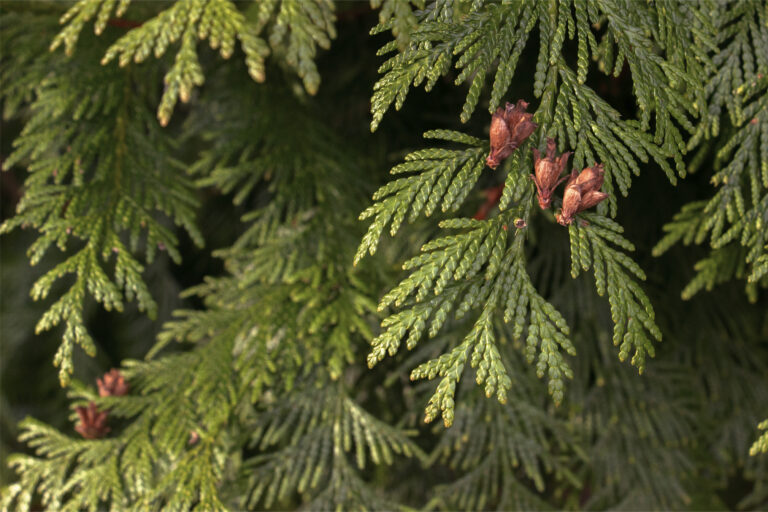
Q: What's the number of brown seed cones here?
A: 5